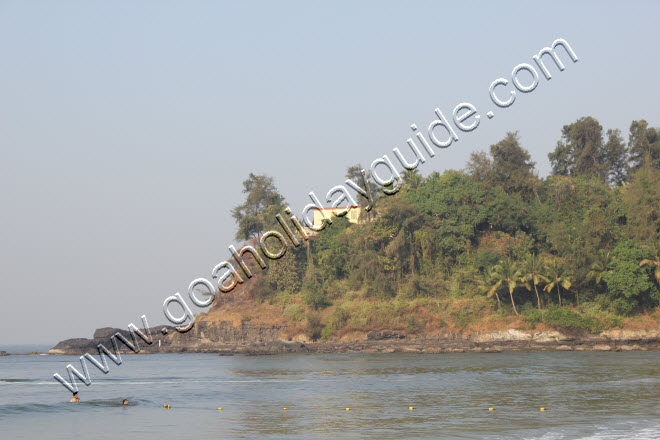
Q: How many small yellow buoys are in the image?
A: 7